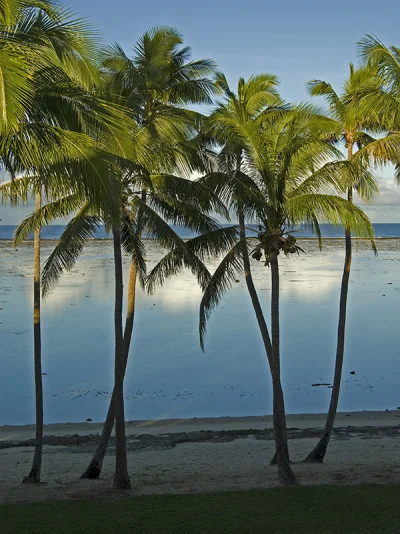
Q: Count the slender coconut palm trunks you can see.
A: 6